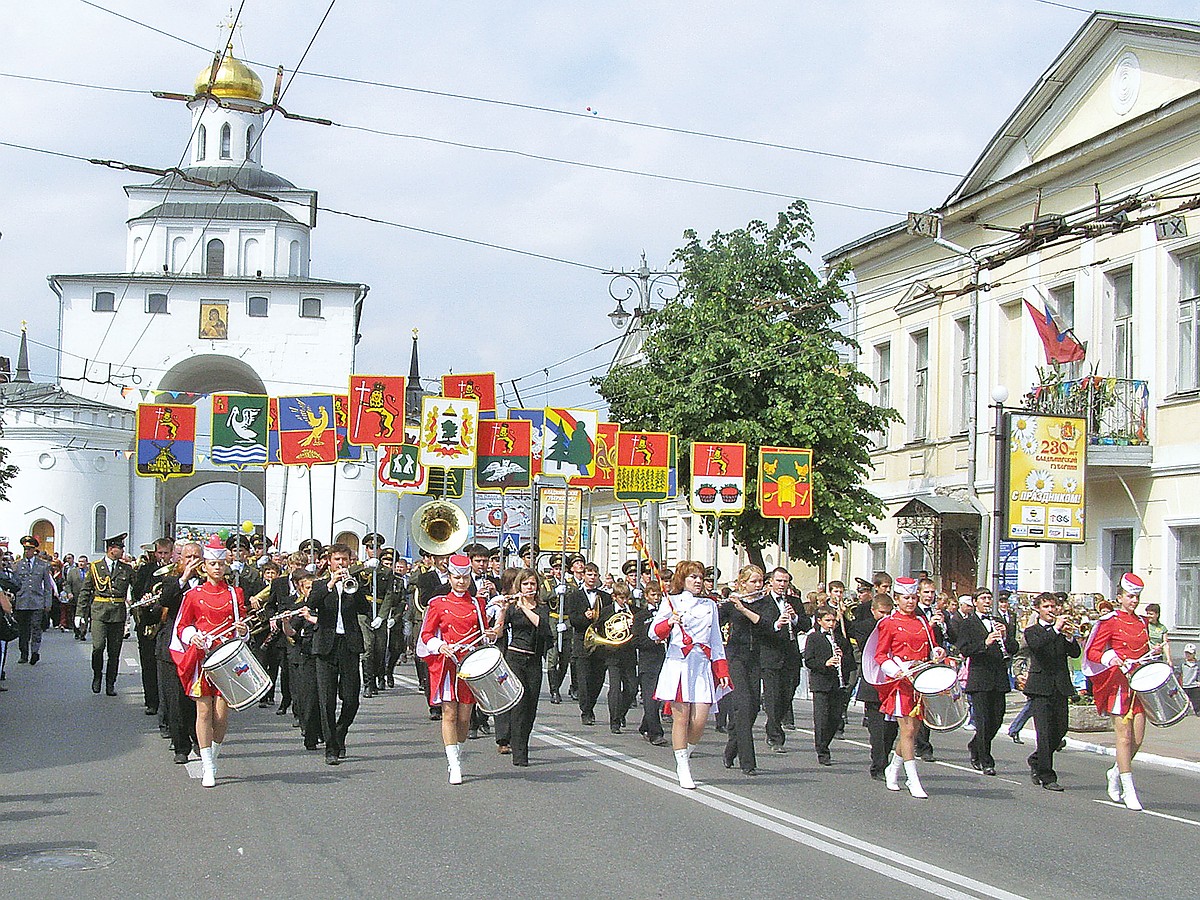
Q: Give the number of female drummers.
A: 4